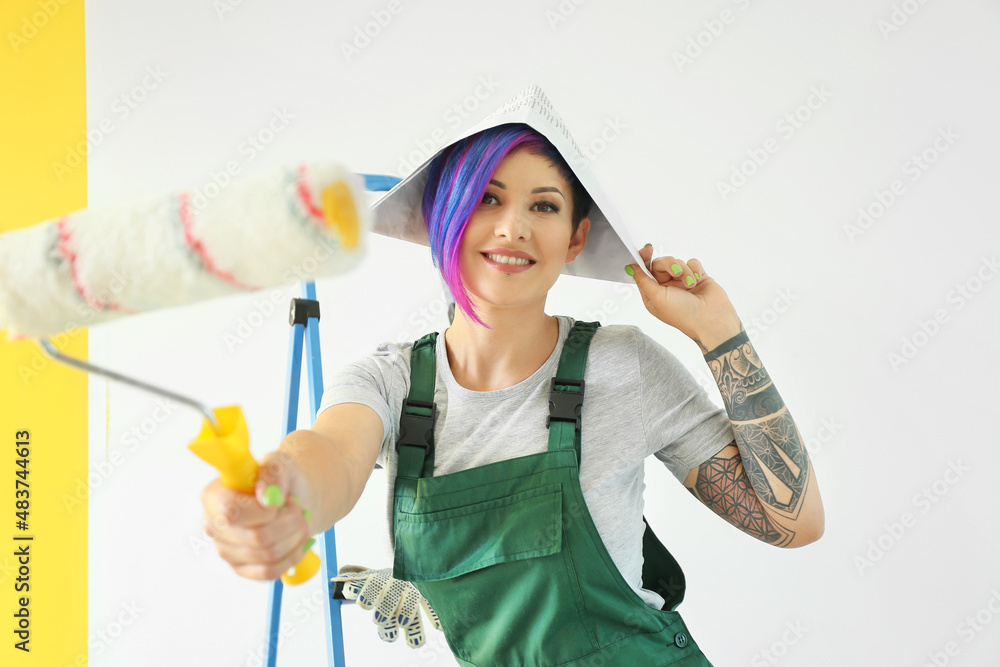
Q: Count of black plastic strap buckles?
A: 2